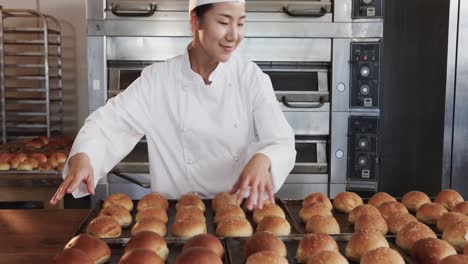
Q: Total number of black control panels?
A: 3